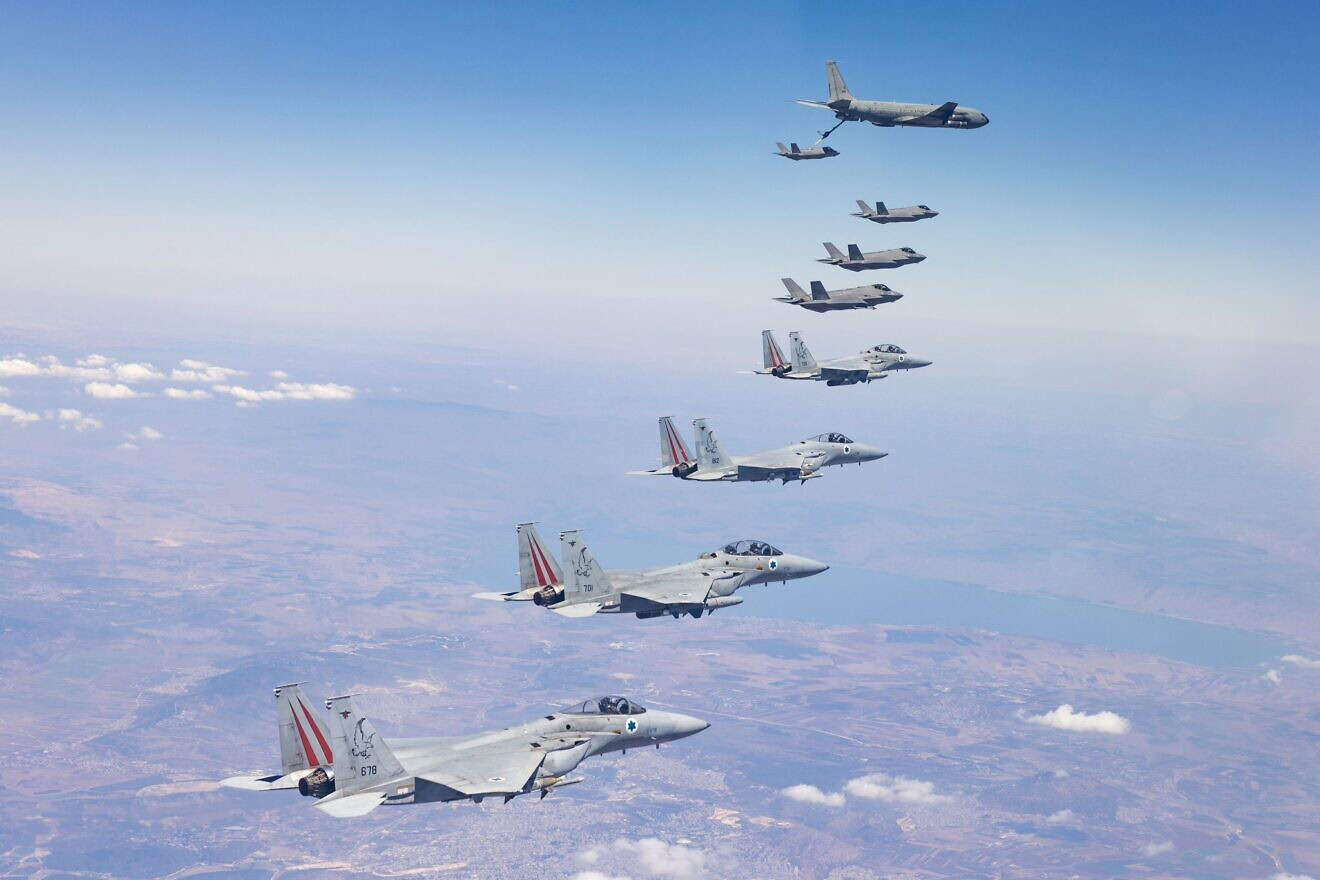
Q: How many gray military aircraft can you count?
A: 9